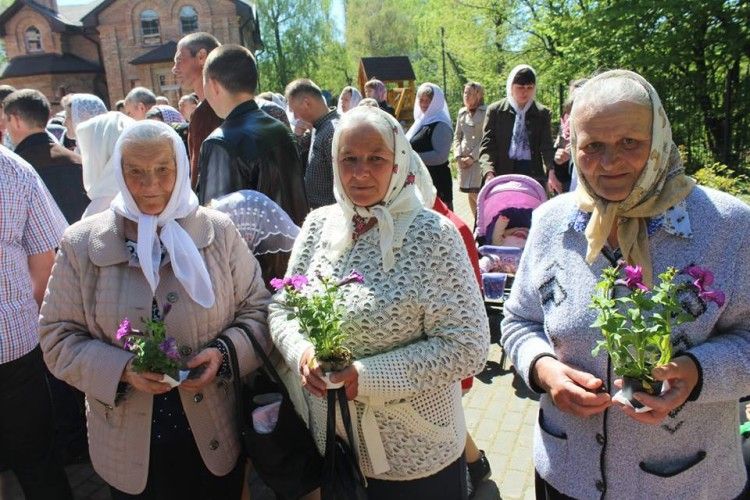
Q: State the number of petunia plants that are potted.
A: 3